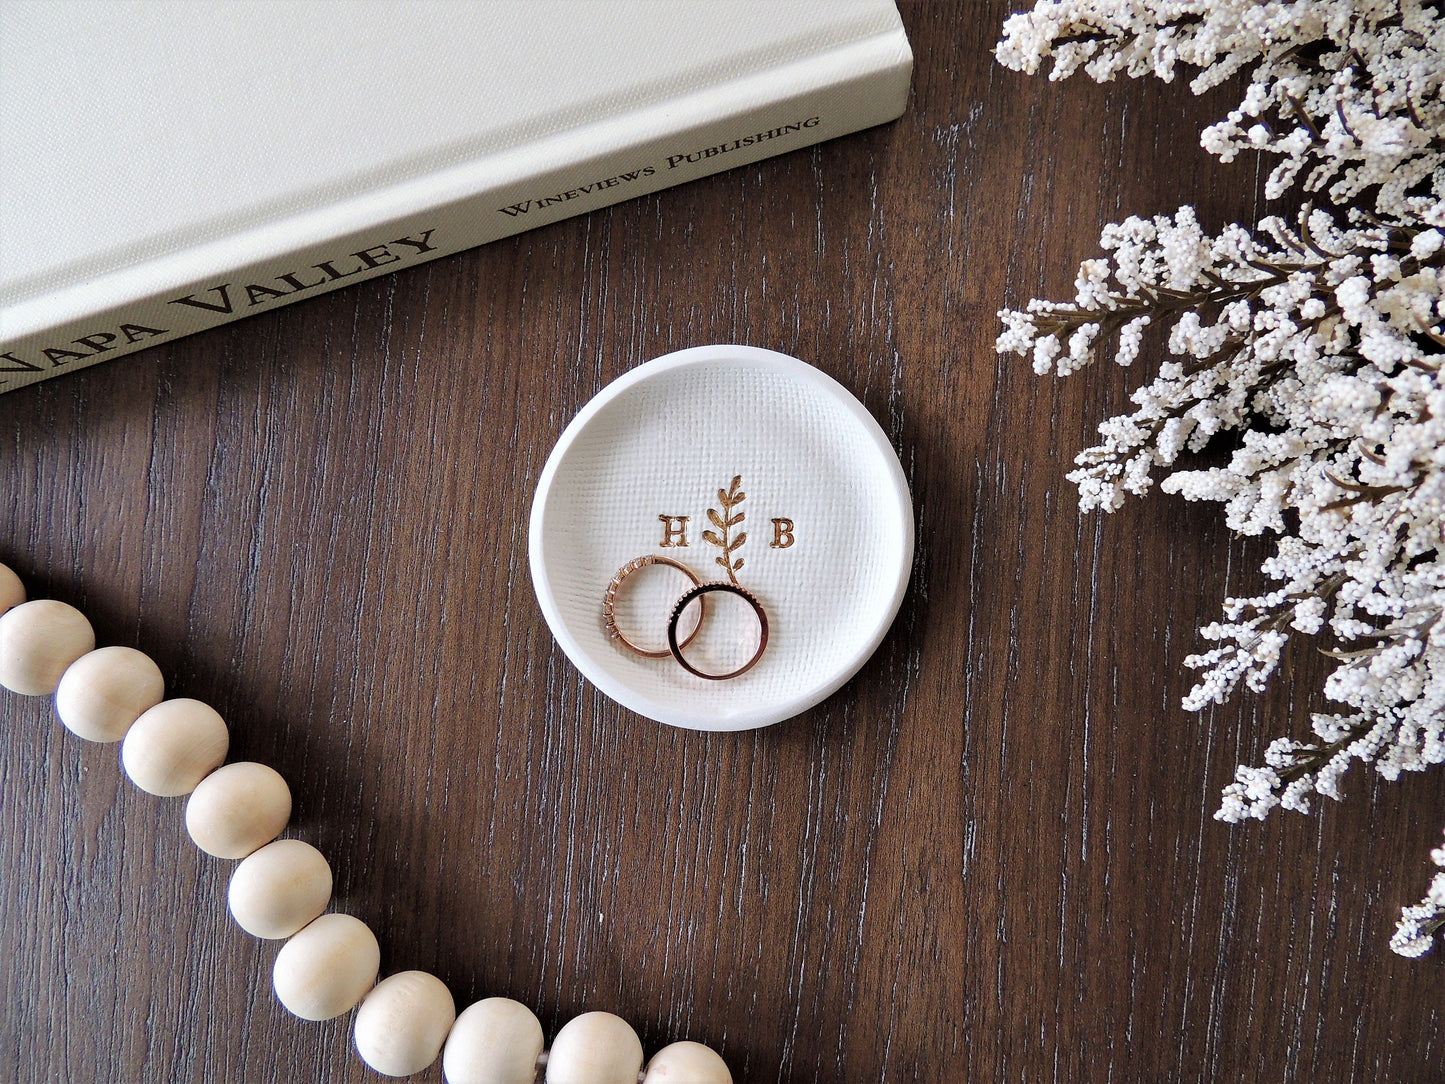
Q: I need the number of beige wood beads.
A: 11